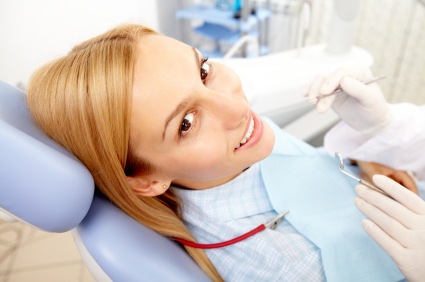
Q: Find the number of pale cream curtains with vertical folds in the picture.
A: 1